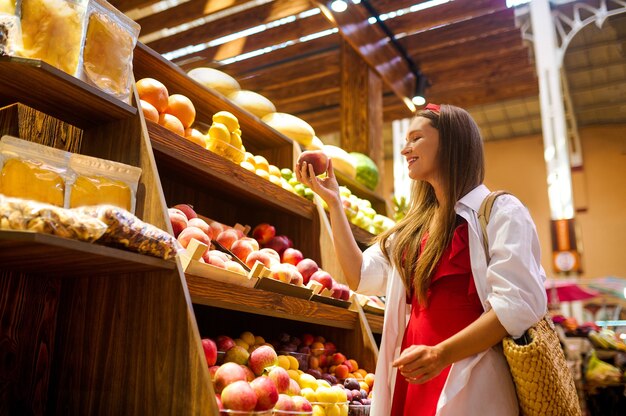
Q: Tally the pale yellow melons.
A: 5